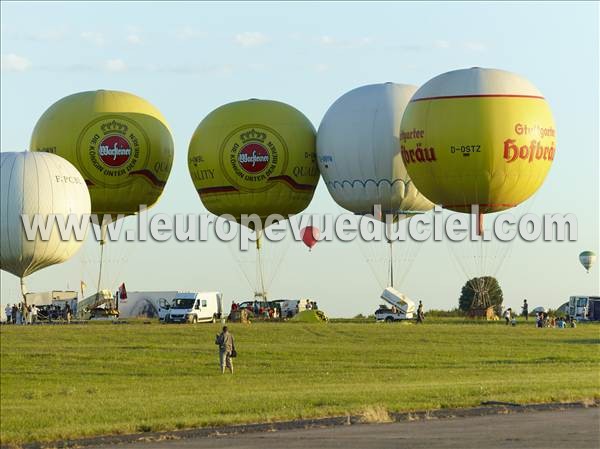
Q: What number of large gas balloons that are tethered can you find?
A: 5